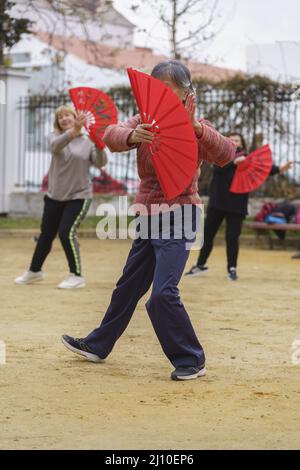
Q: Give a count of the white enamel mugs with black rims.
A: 0